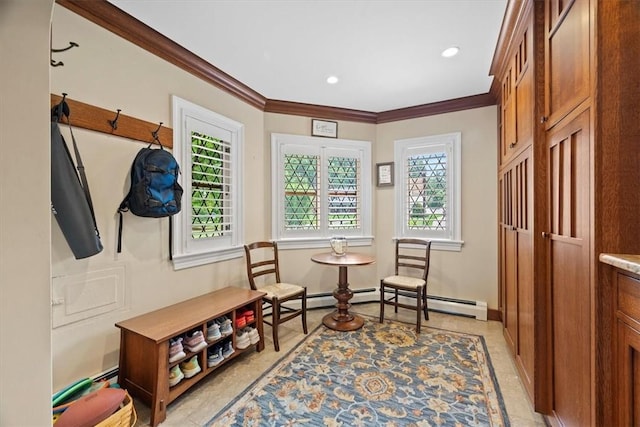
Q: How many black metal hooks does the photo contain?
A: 4